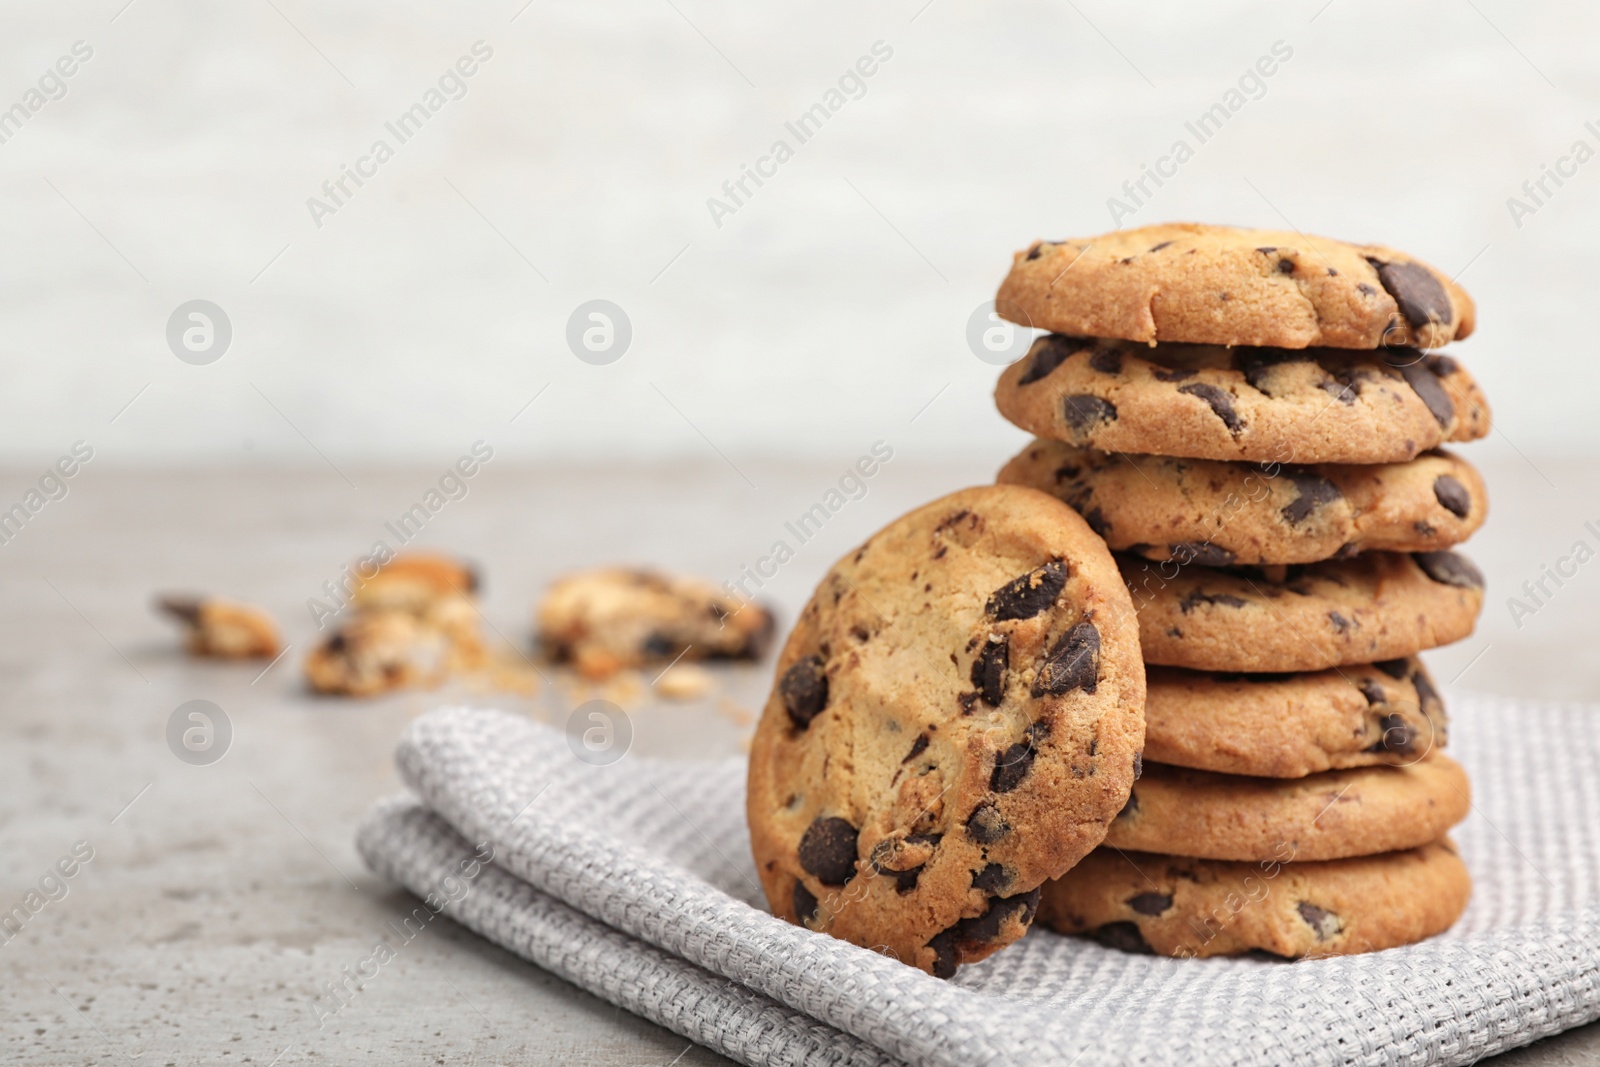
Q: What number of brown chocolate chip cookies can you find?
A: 8